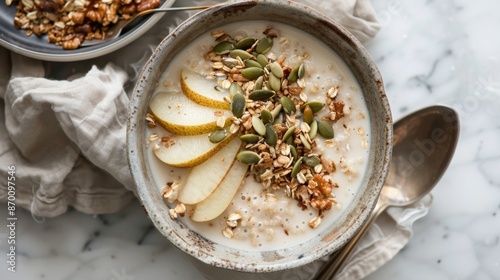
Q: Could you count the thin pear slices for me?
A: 5